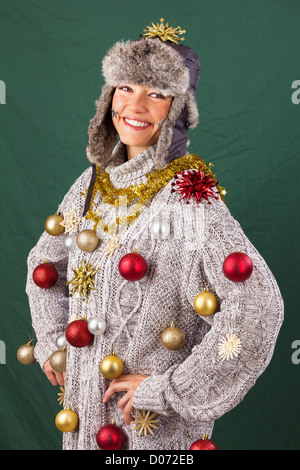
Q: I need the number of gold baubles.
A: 8